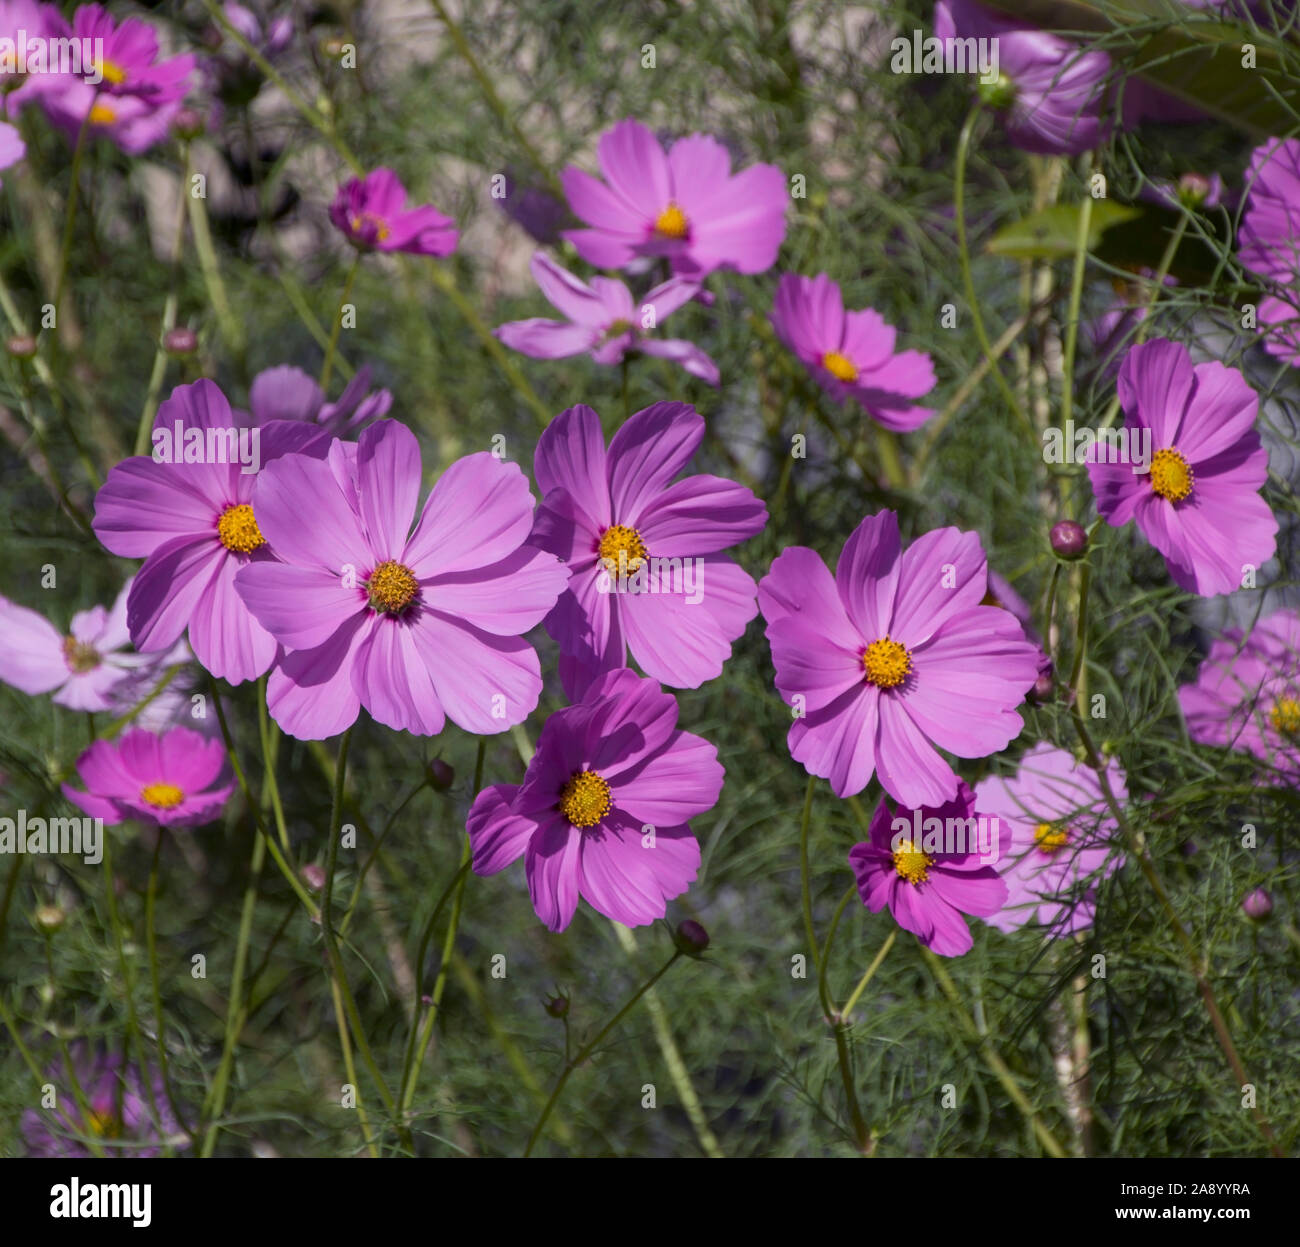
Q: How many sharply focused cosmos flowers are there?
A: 7